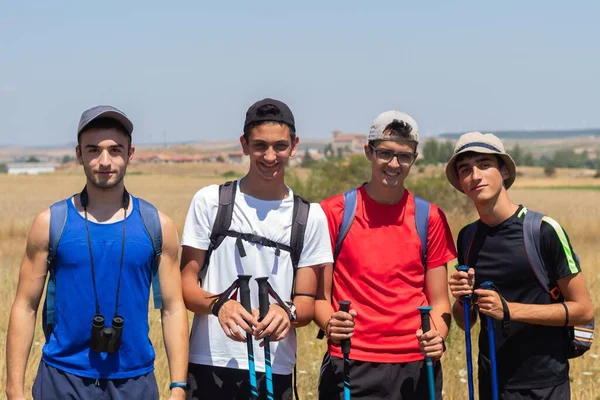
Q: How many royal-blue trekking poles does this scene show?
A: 2